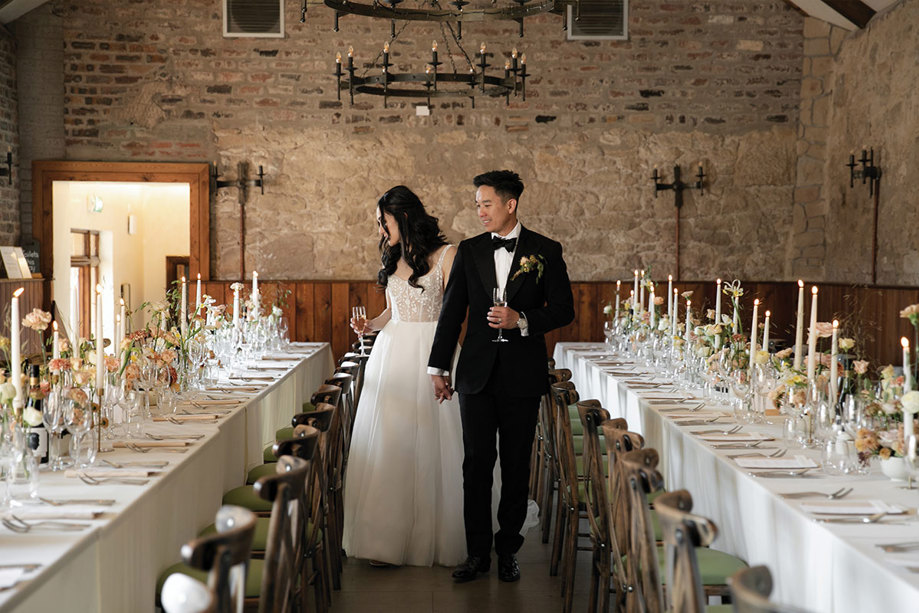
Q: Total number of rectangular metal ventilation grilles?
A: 2